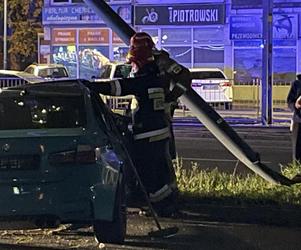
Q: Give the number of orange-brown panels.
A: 3